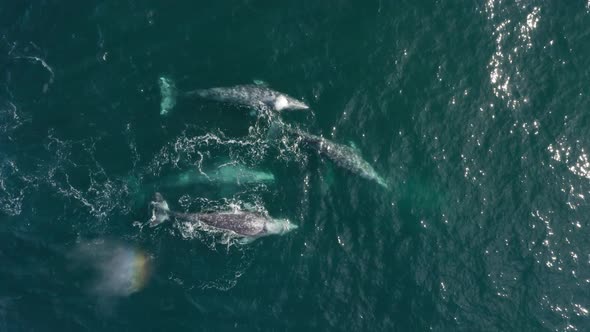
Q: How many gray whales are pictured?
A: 4